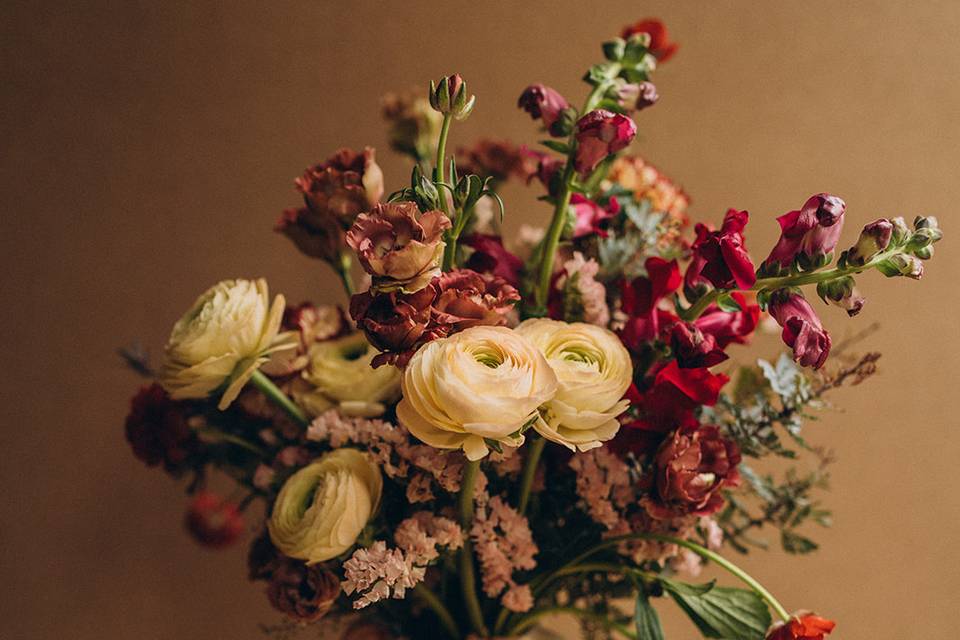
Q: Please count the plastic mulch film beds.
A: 0